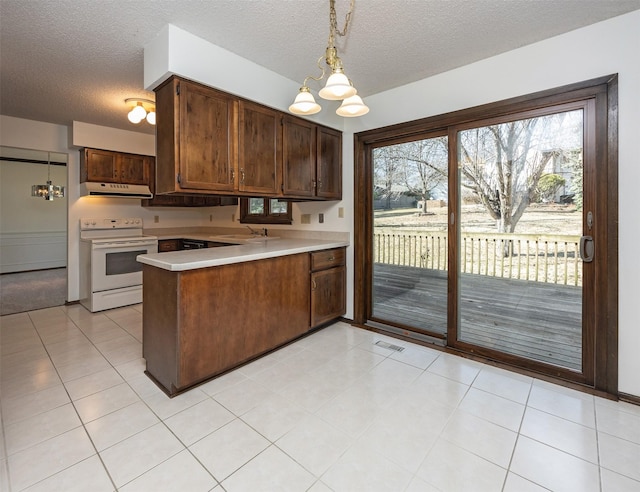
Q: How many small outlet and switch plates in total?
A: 6